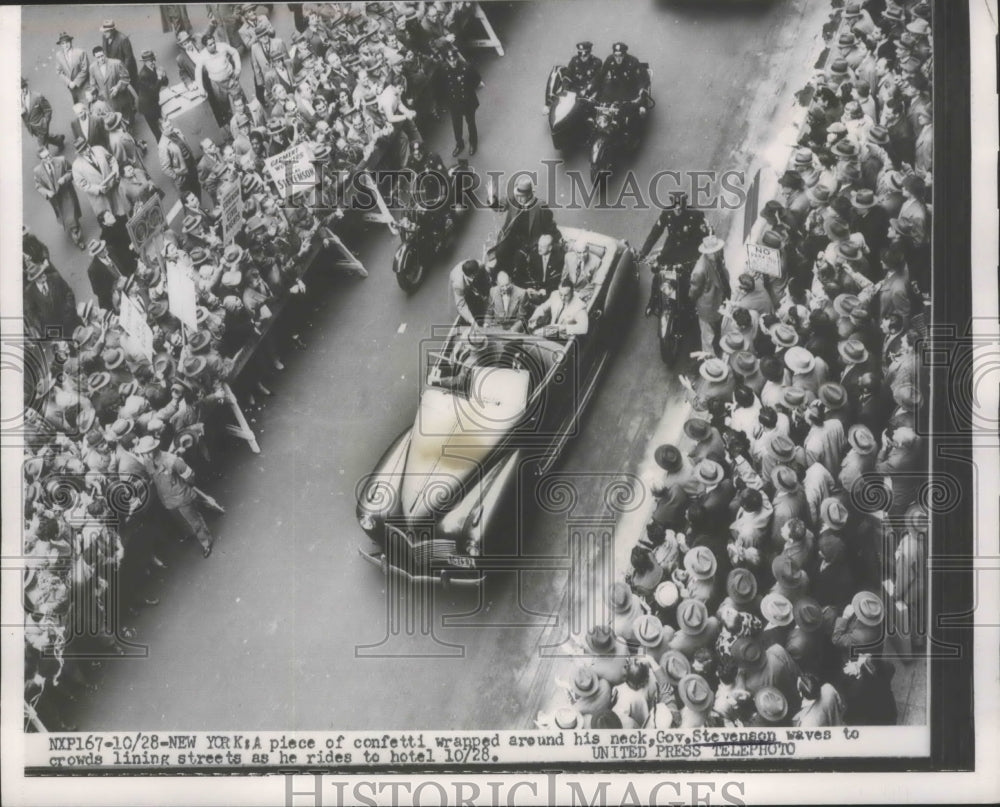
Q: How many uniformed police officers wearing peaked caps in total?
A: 5